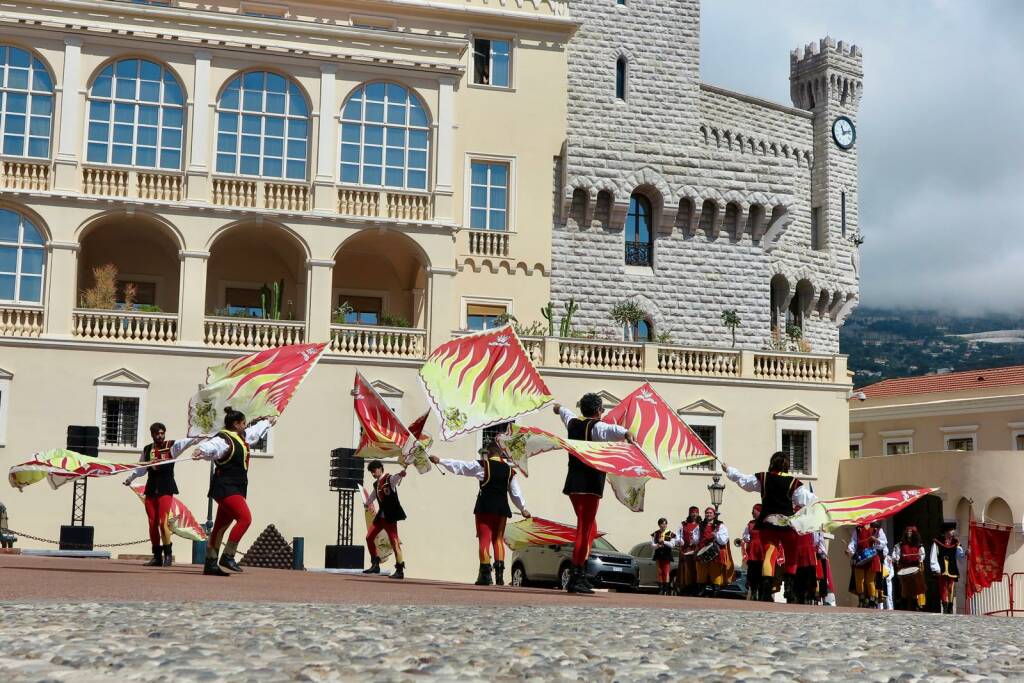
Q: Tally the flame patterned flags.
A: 11